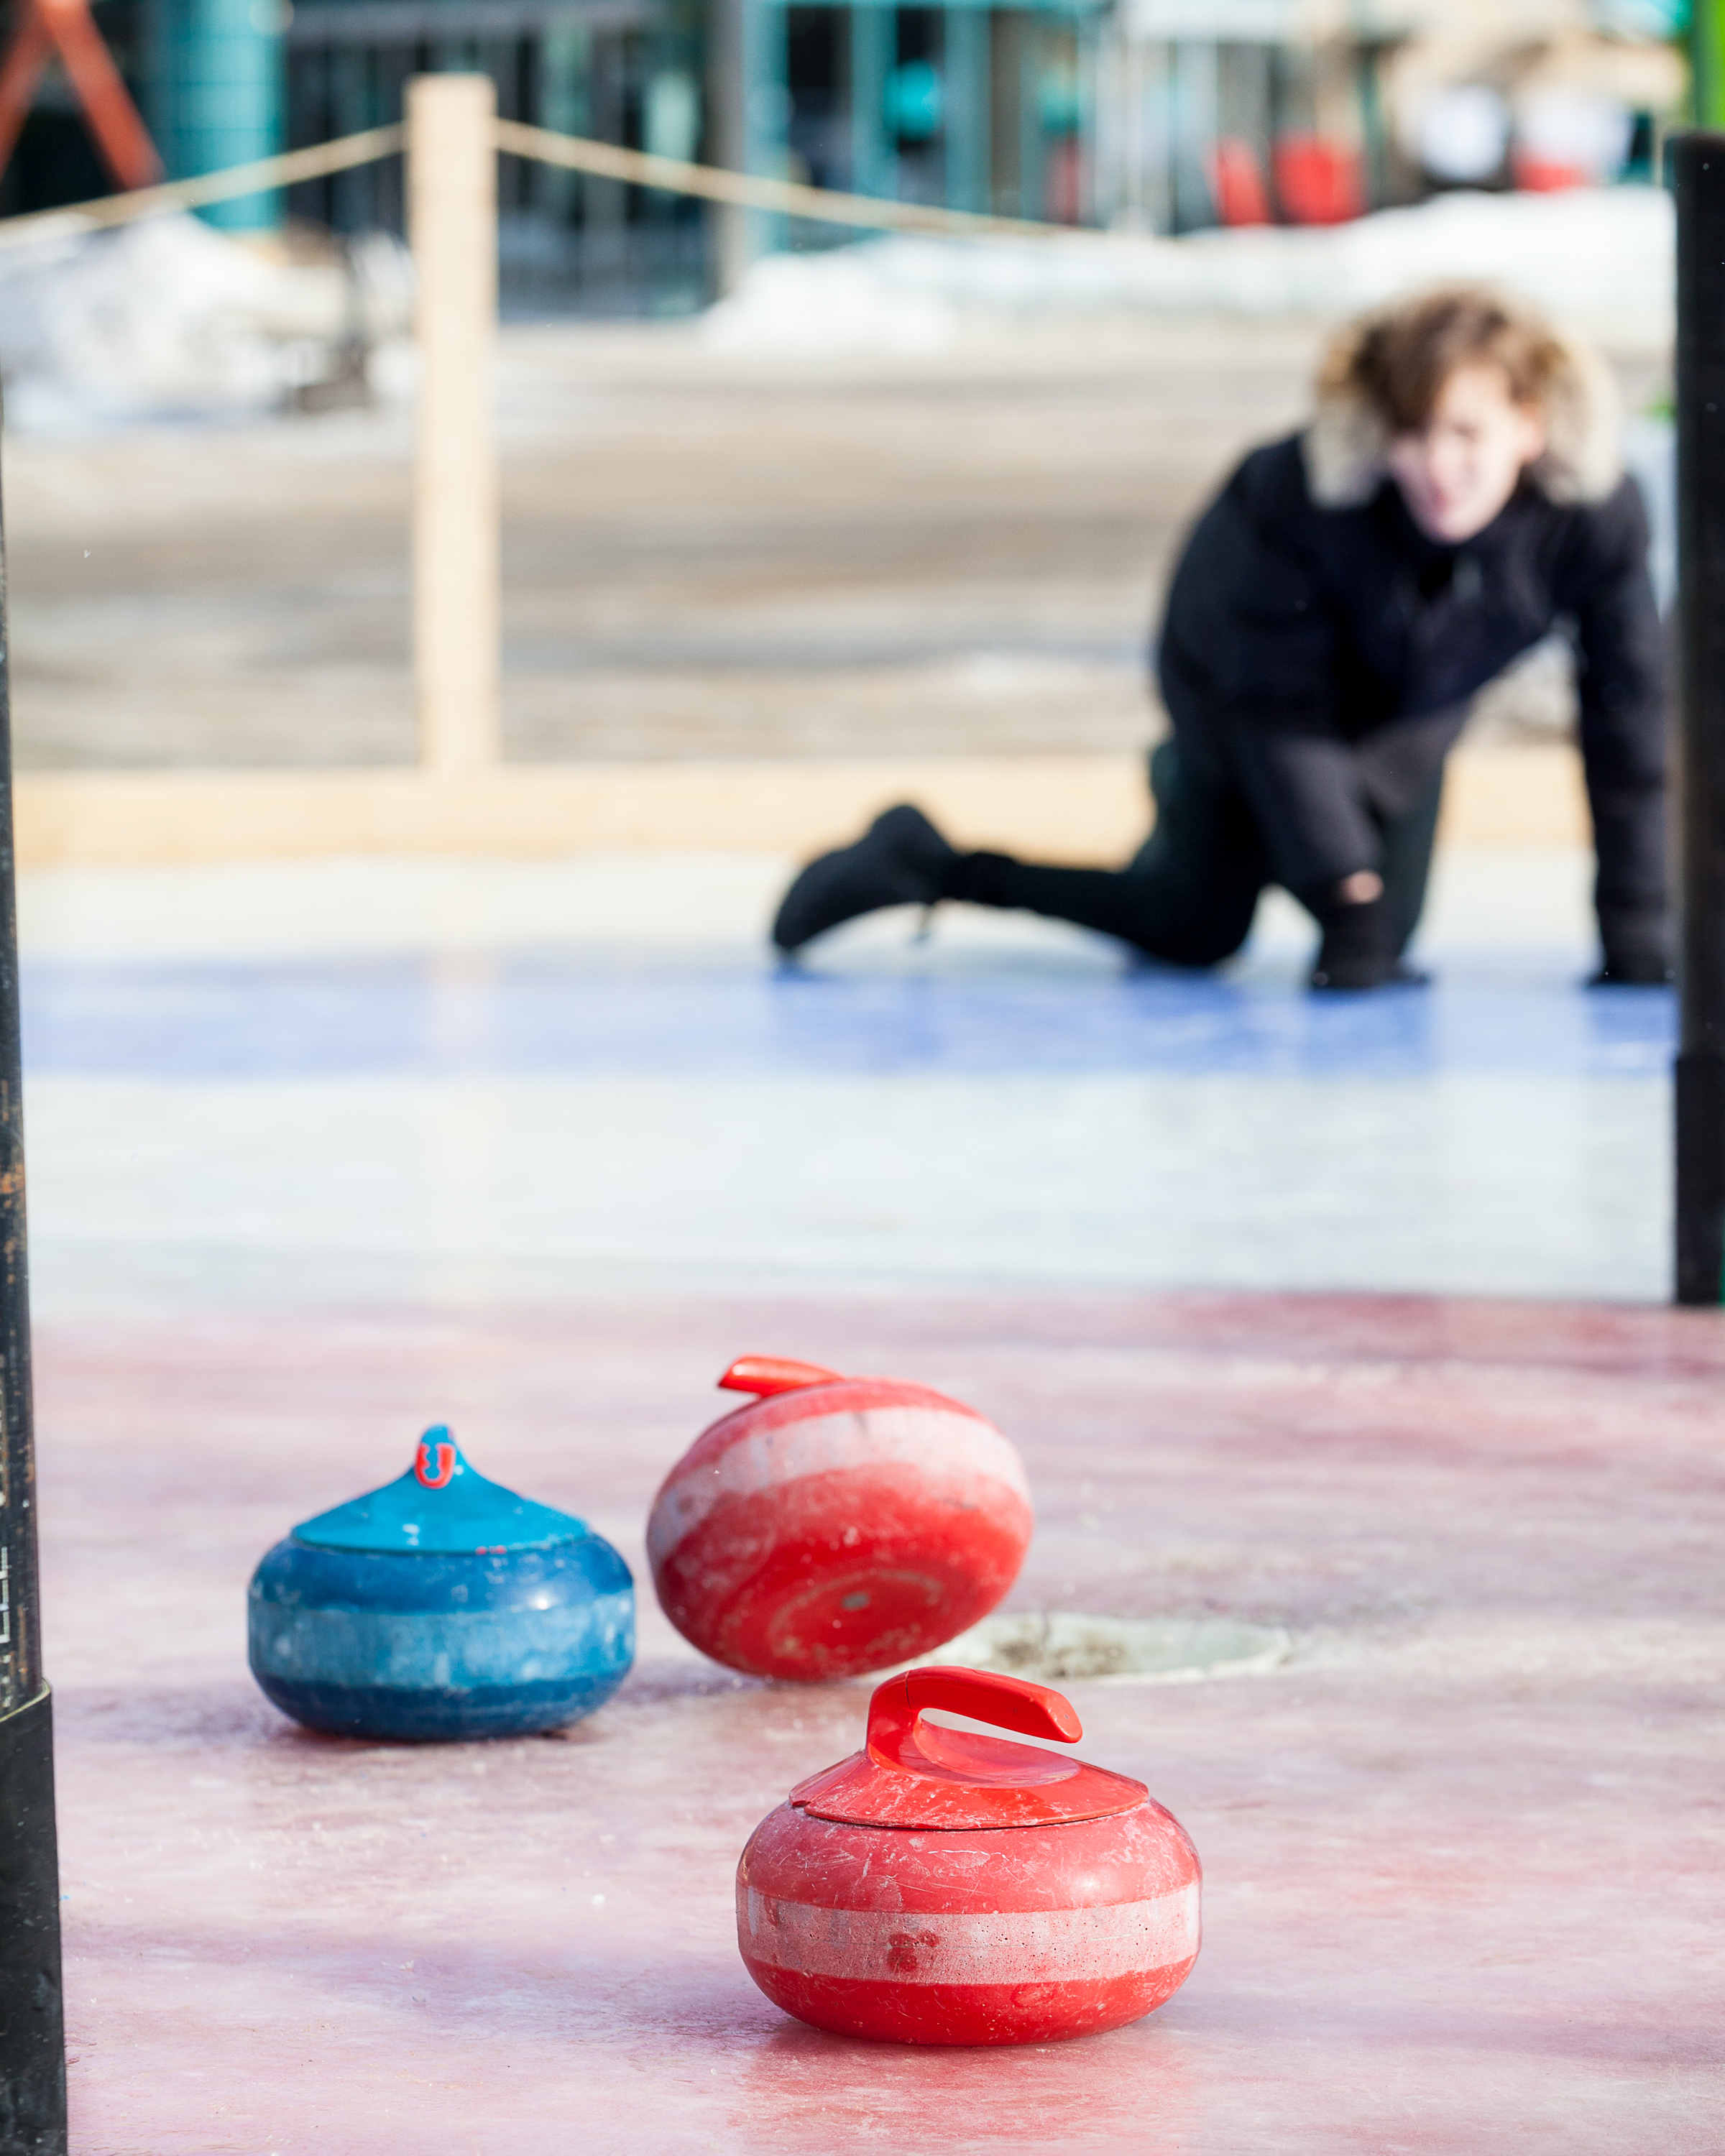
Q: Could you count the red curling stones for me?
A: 2